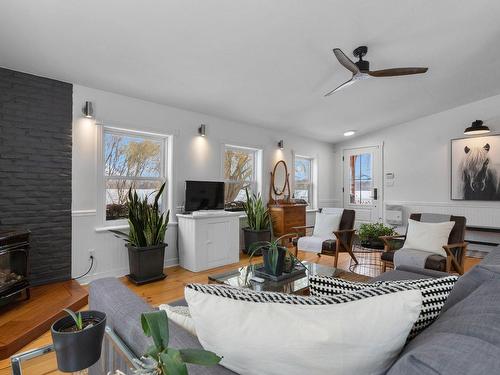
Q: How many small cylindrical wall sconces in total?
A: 3